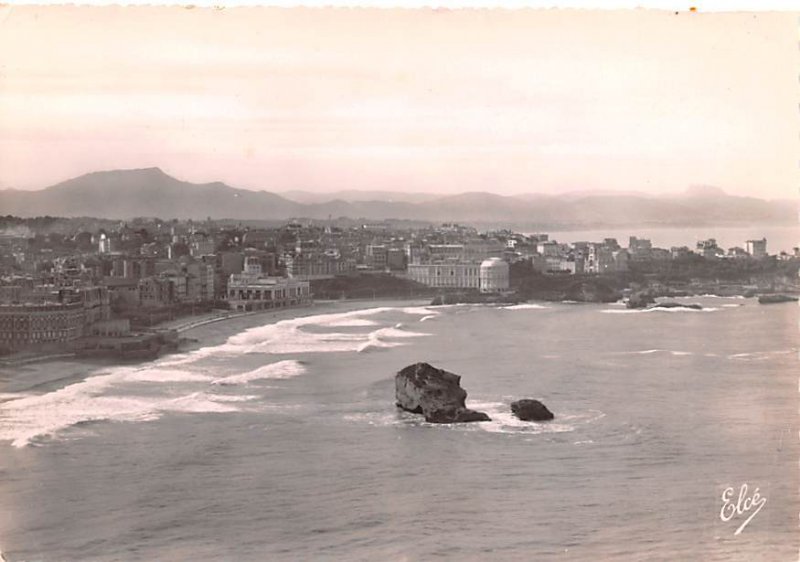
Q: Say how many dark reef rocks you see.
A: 2